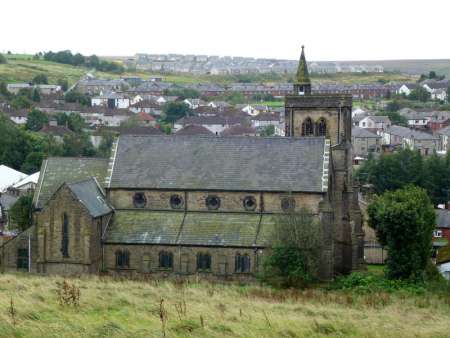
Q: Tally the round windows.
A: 5